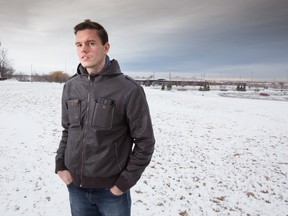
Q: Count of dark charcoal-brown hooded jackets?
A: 1